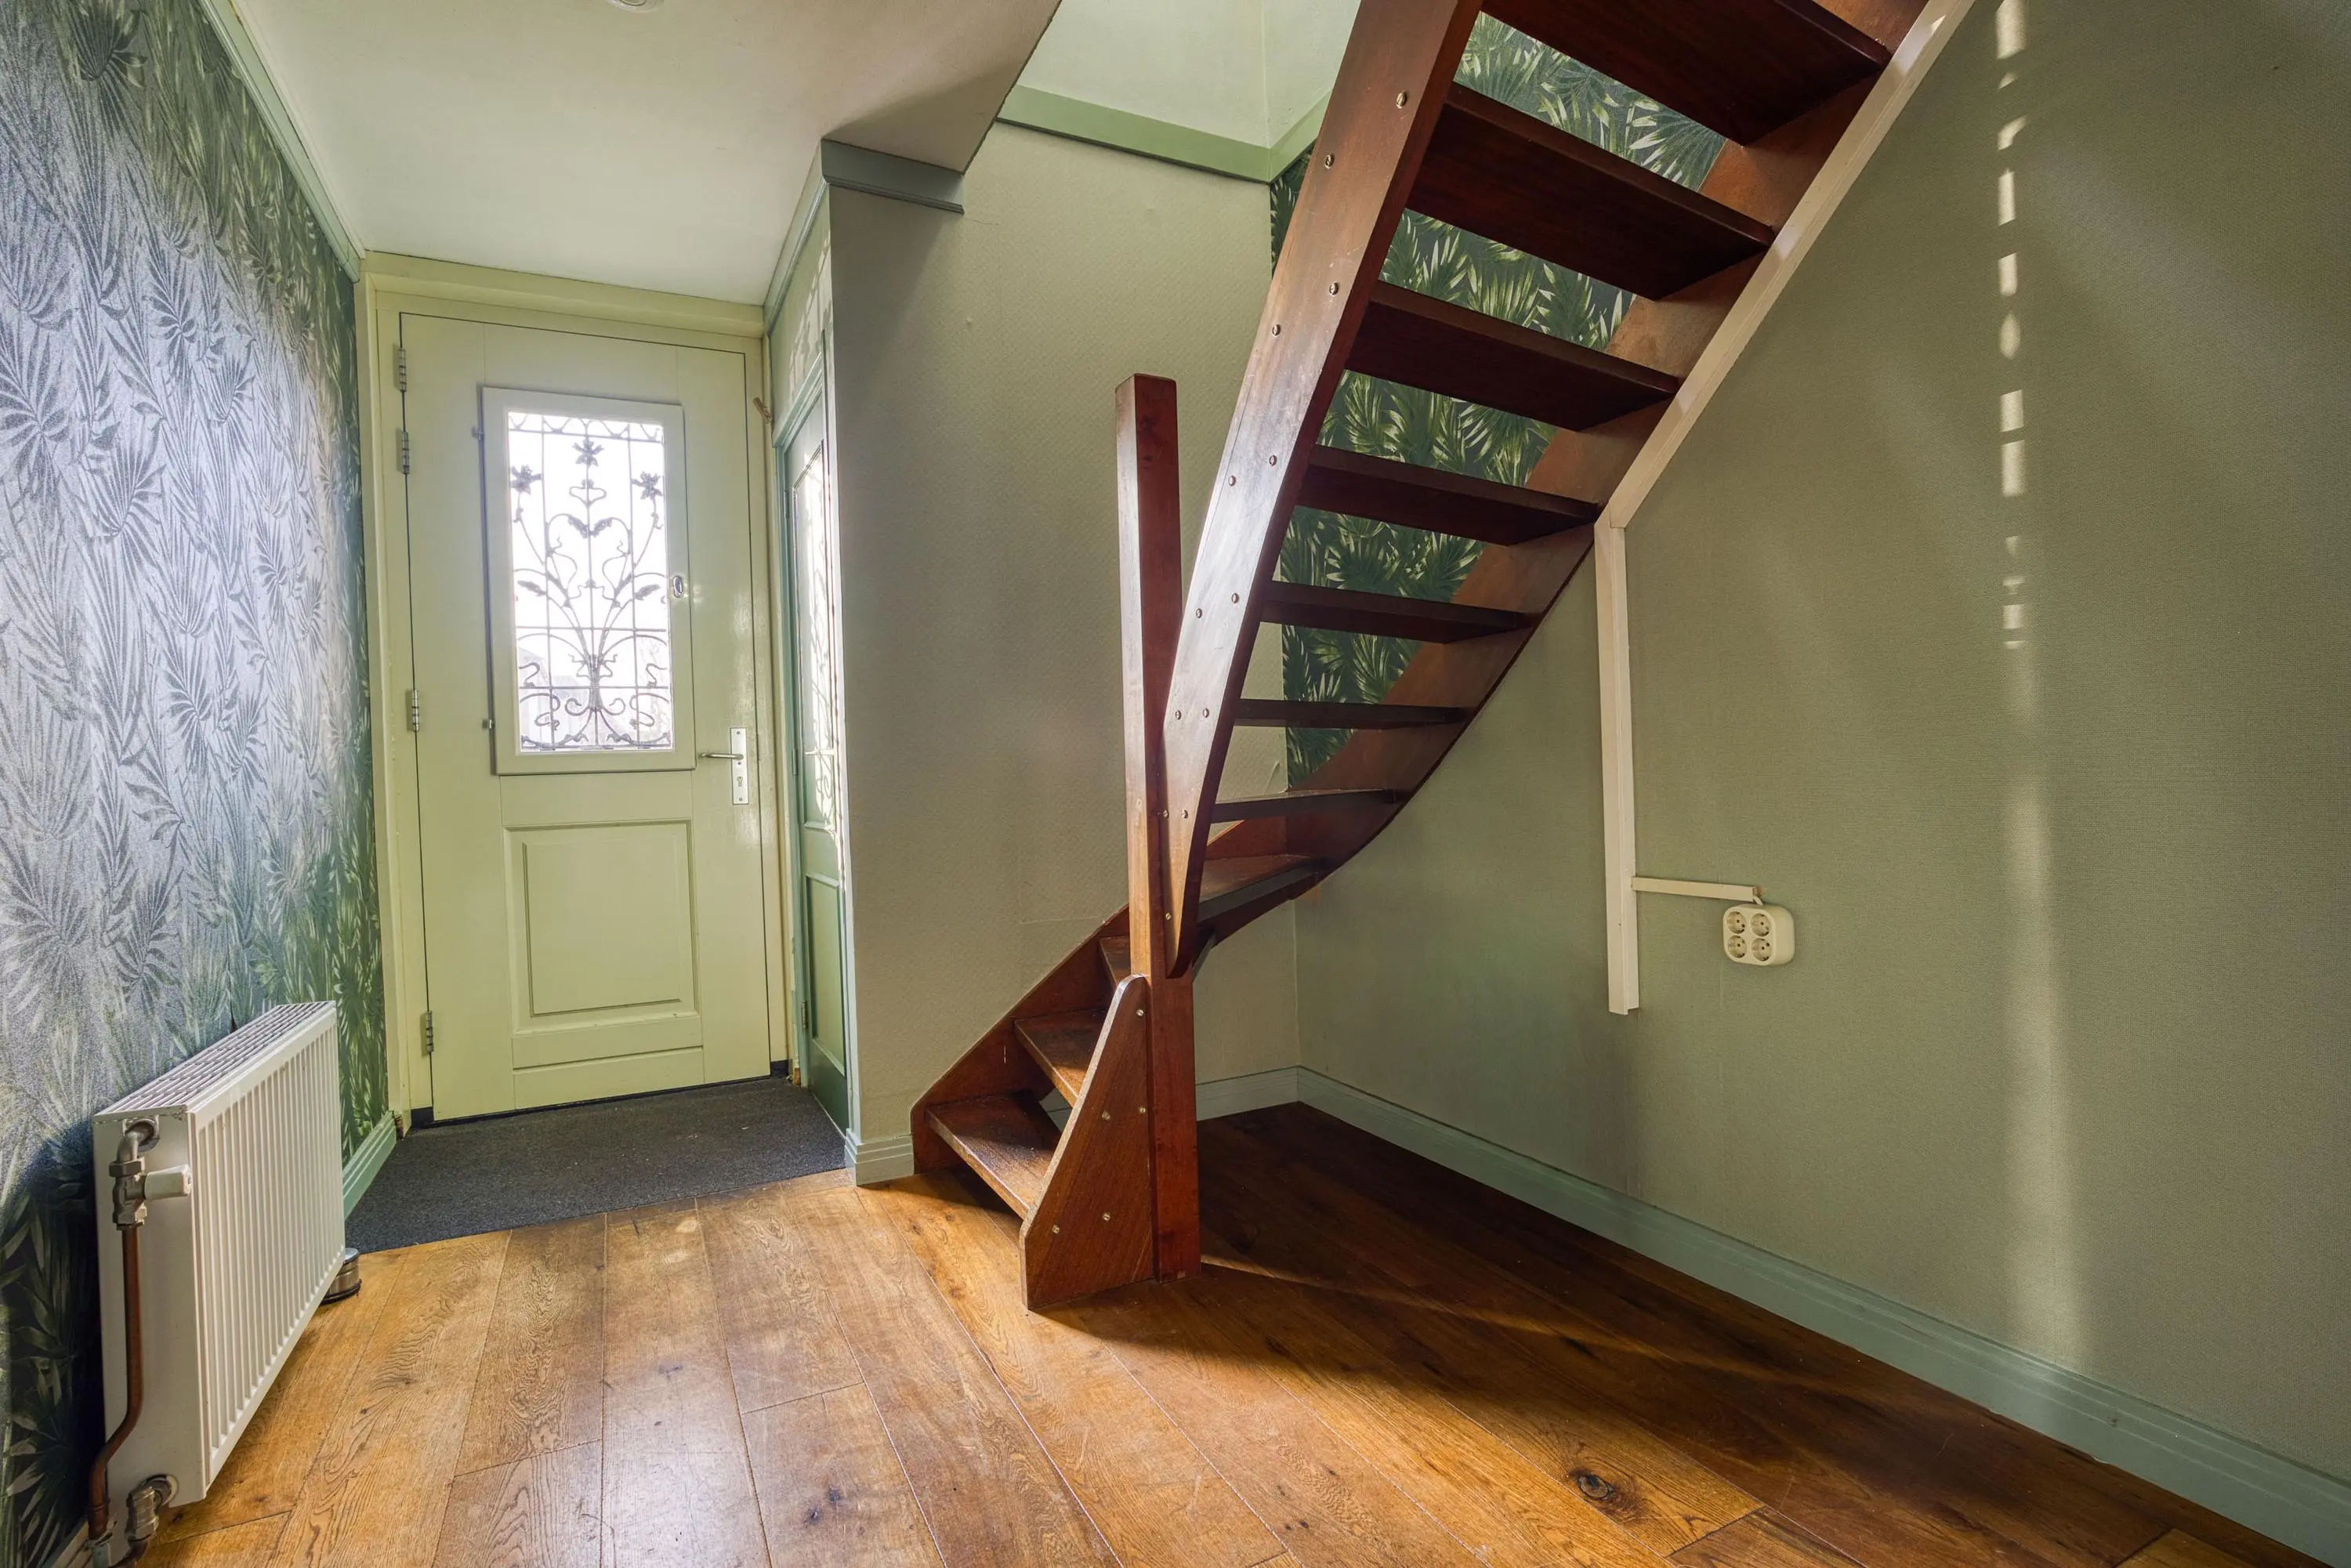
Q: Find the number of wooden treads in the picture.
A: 11